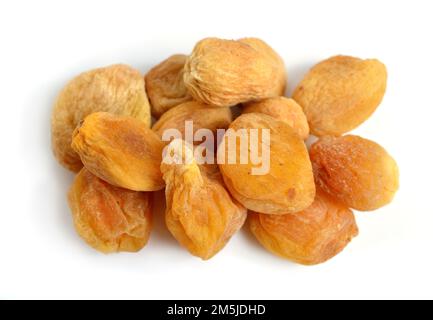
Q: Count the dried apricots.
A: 12